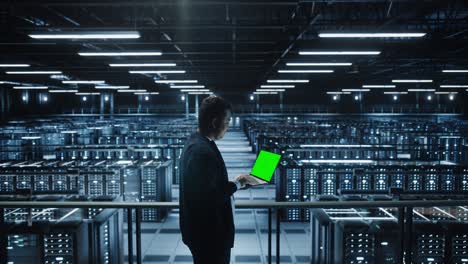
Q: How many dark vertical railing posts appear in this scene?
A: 6